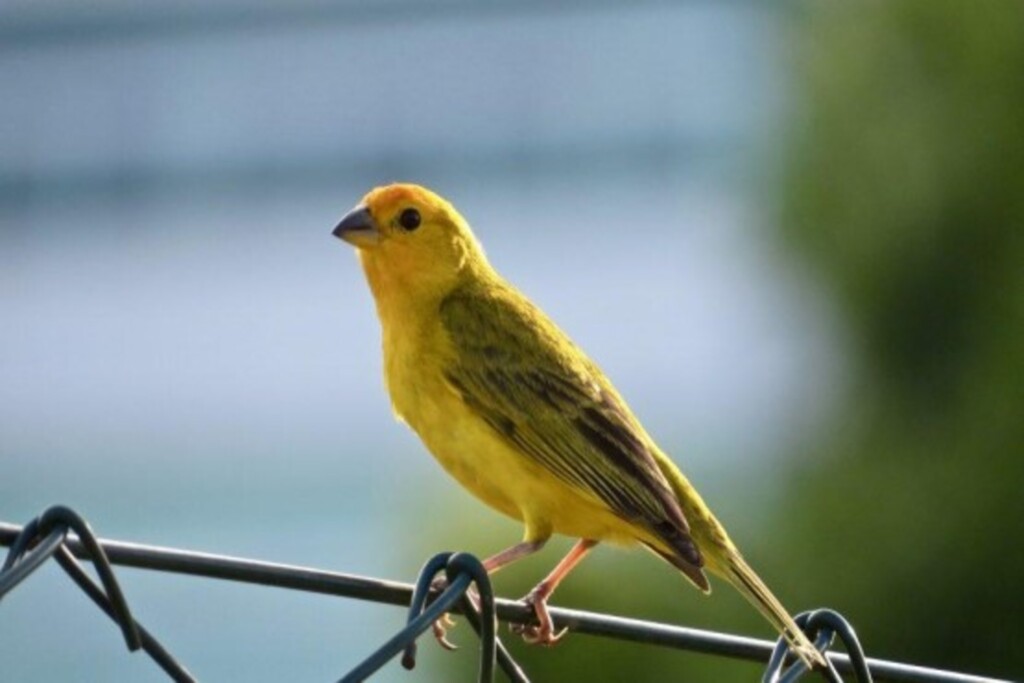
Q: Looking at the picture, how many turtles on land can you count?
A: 0